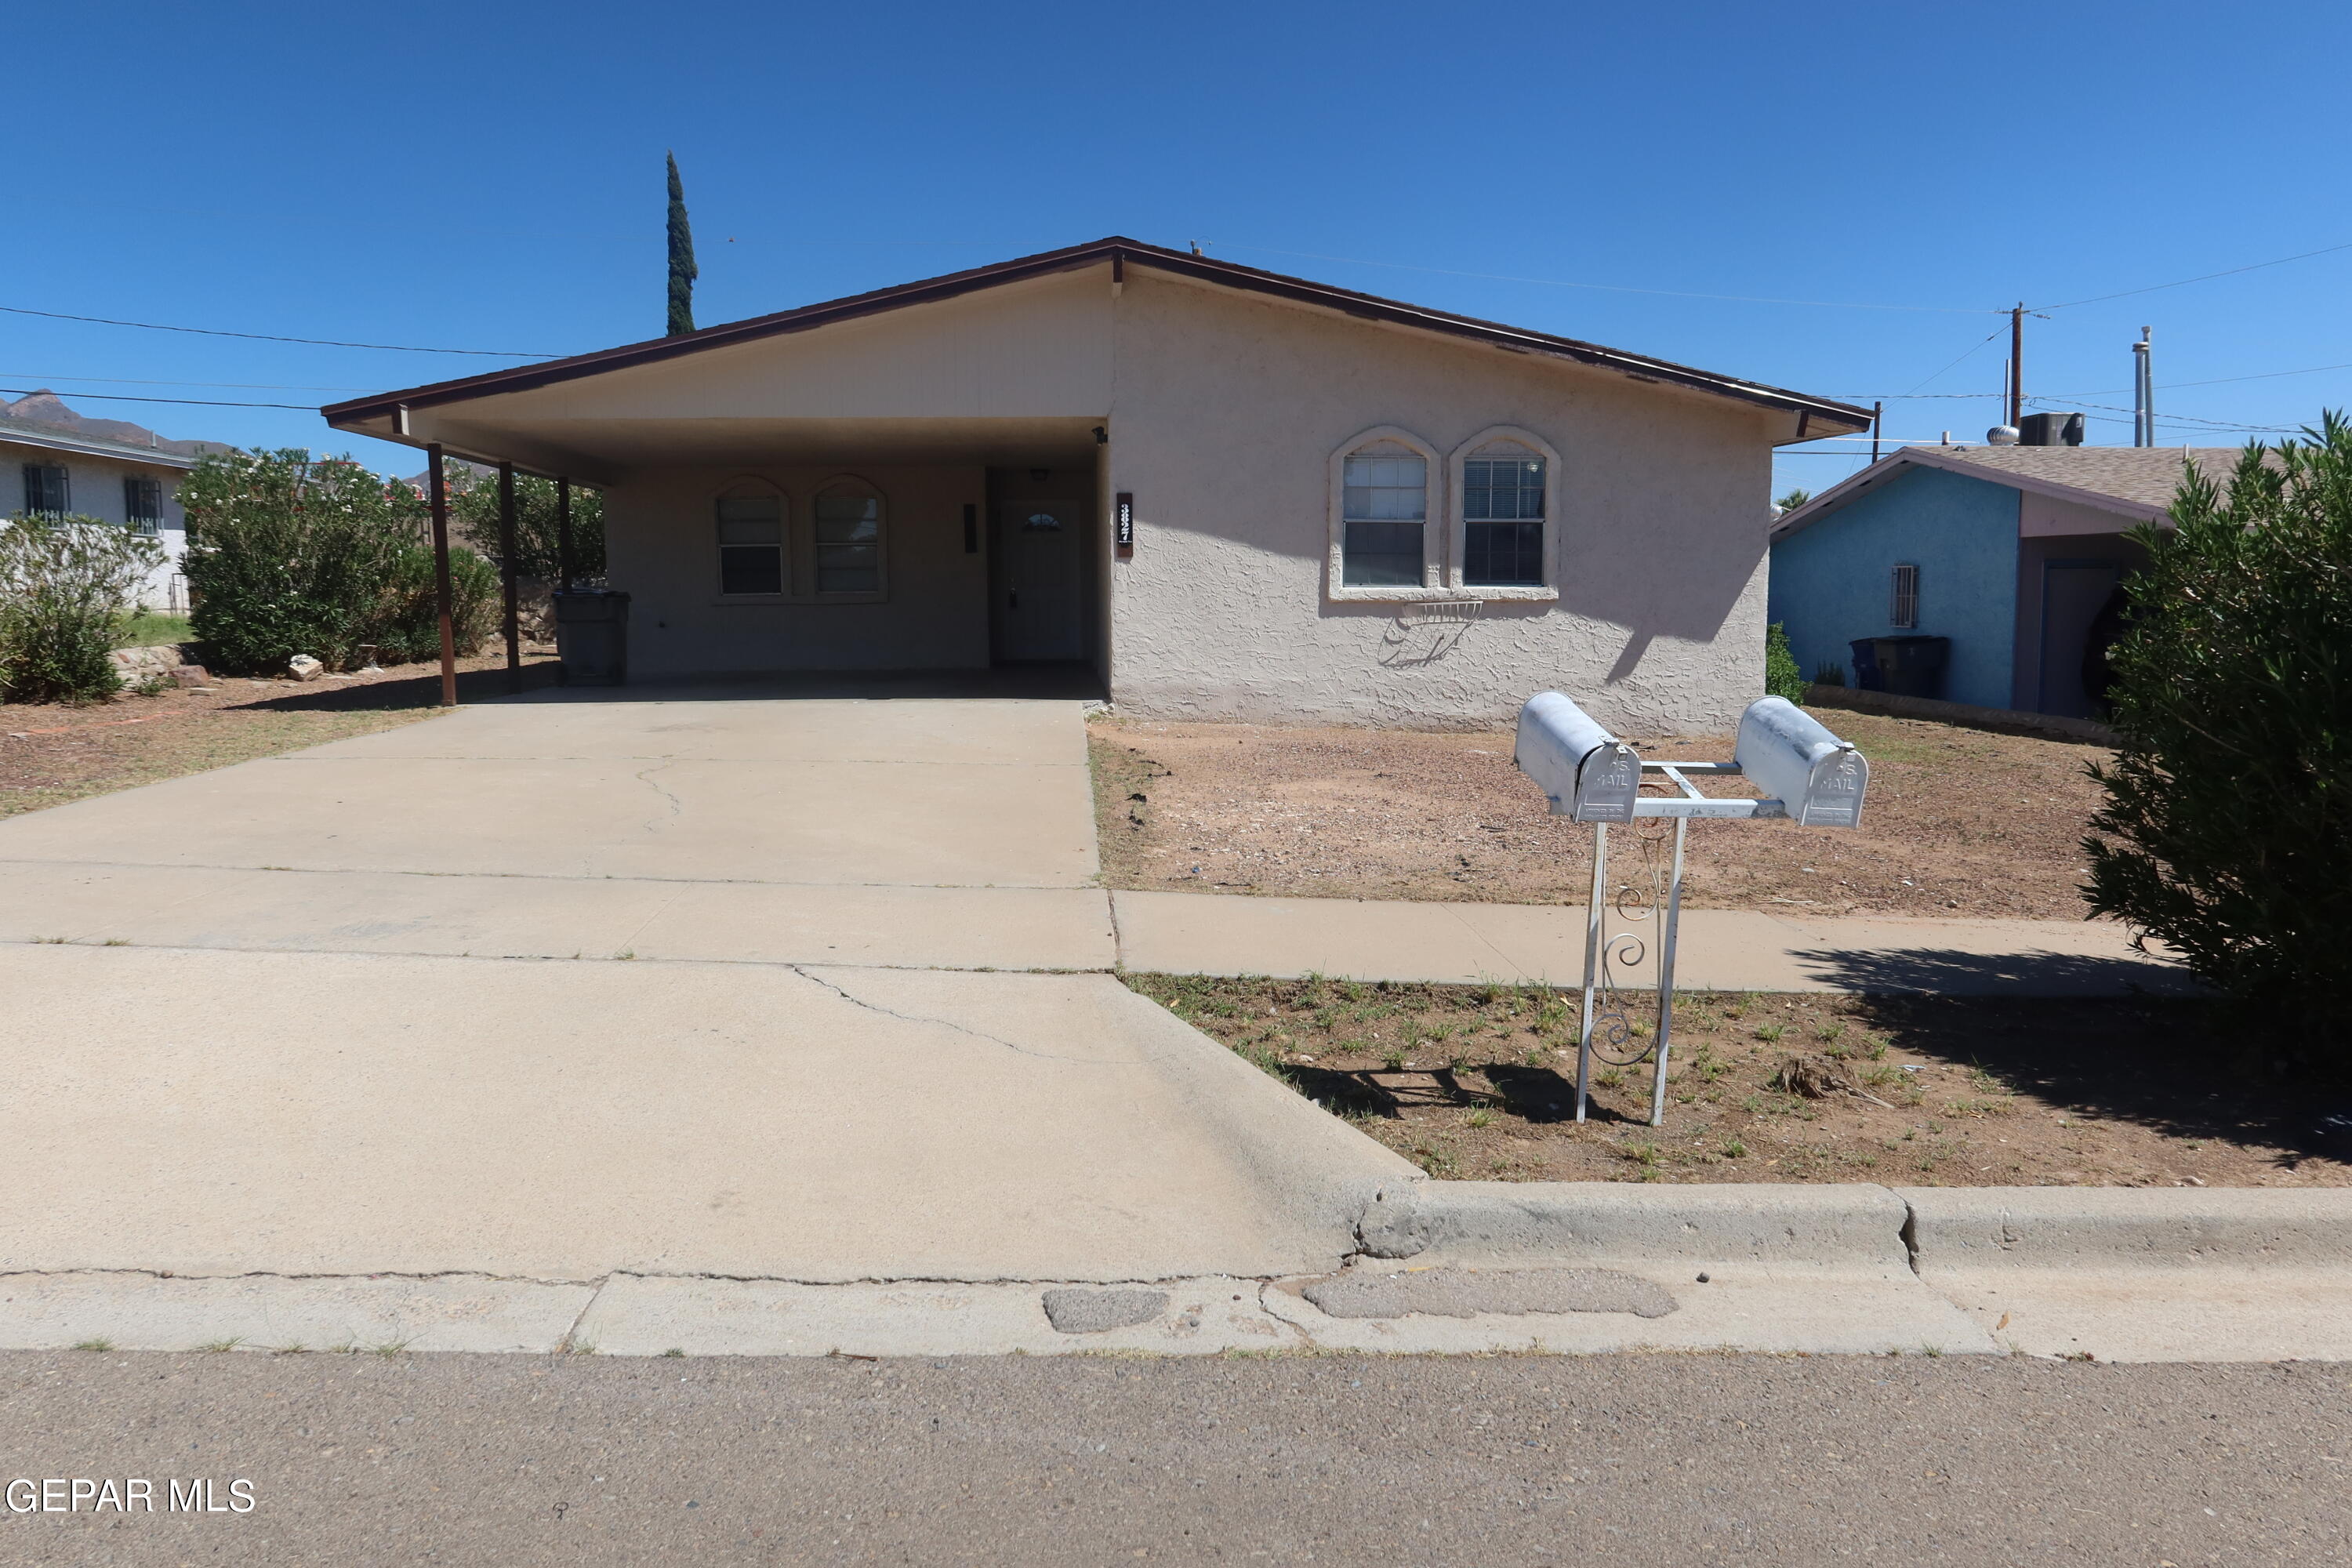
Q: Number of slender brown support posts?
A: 3